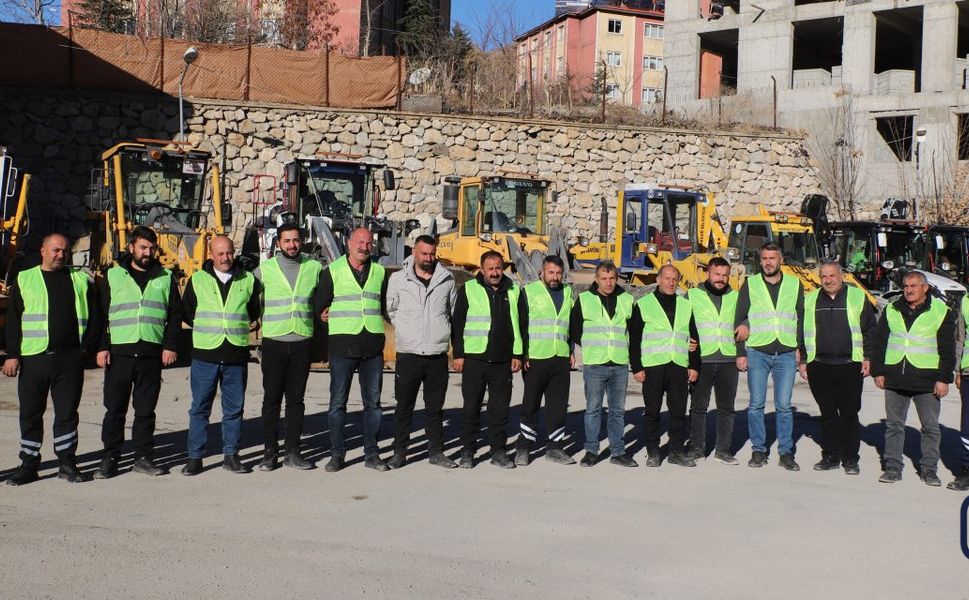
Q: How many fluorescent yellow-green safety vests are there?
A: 14